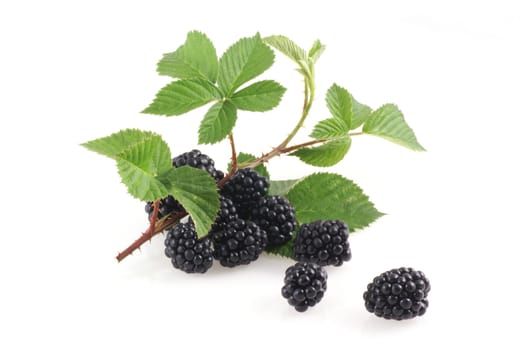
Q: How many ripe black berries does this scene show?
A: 10